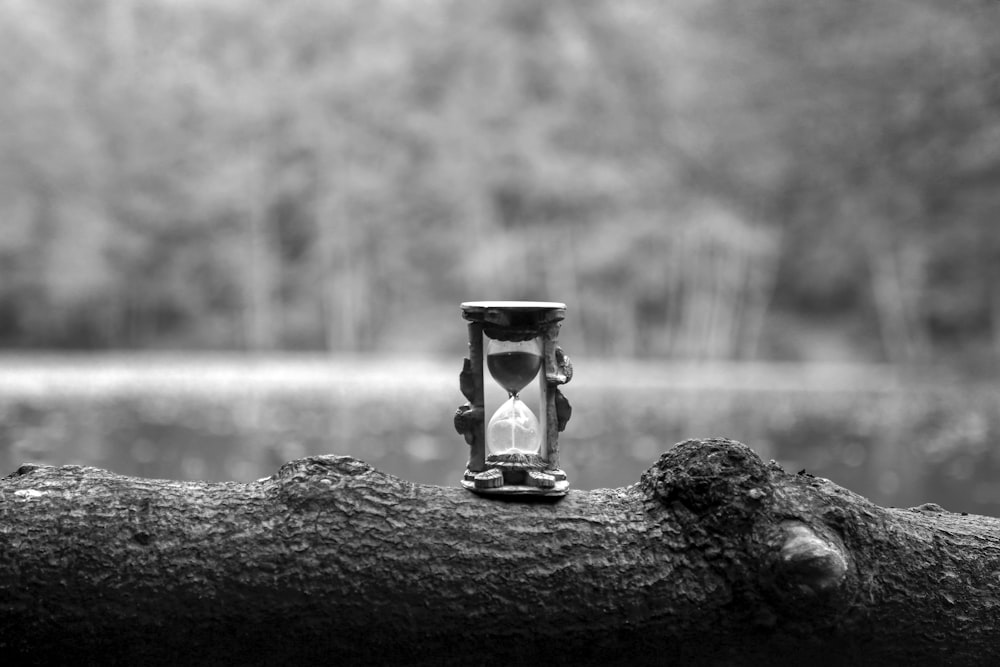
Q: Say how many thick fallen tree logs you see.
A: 1